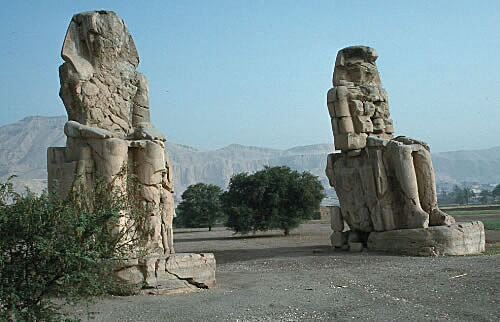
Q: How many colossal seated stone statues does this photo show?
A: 2